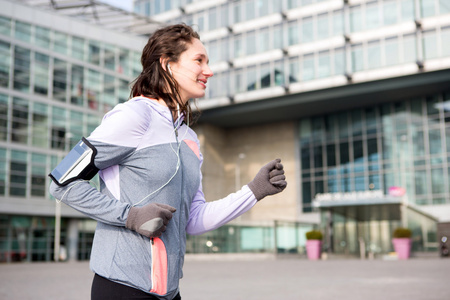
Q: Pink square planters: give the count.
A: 2